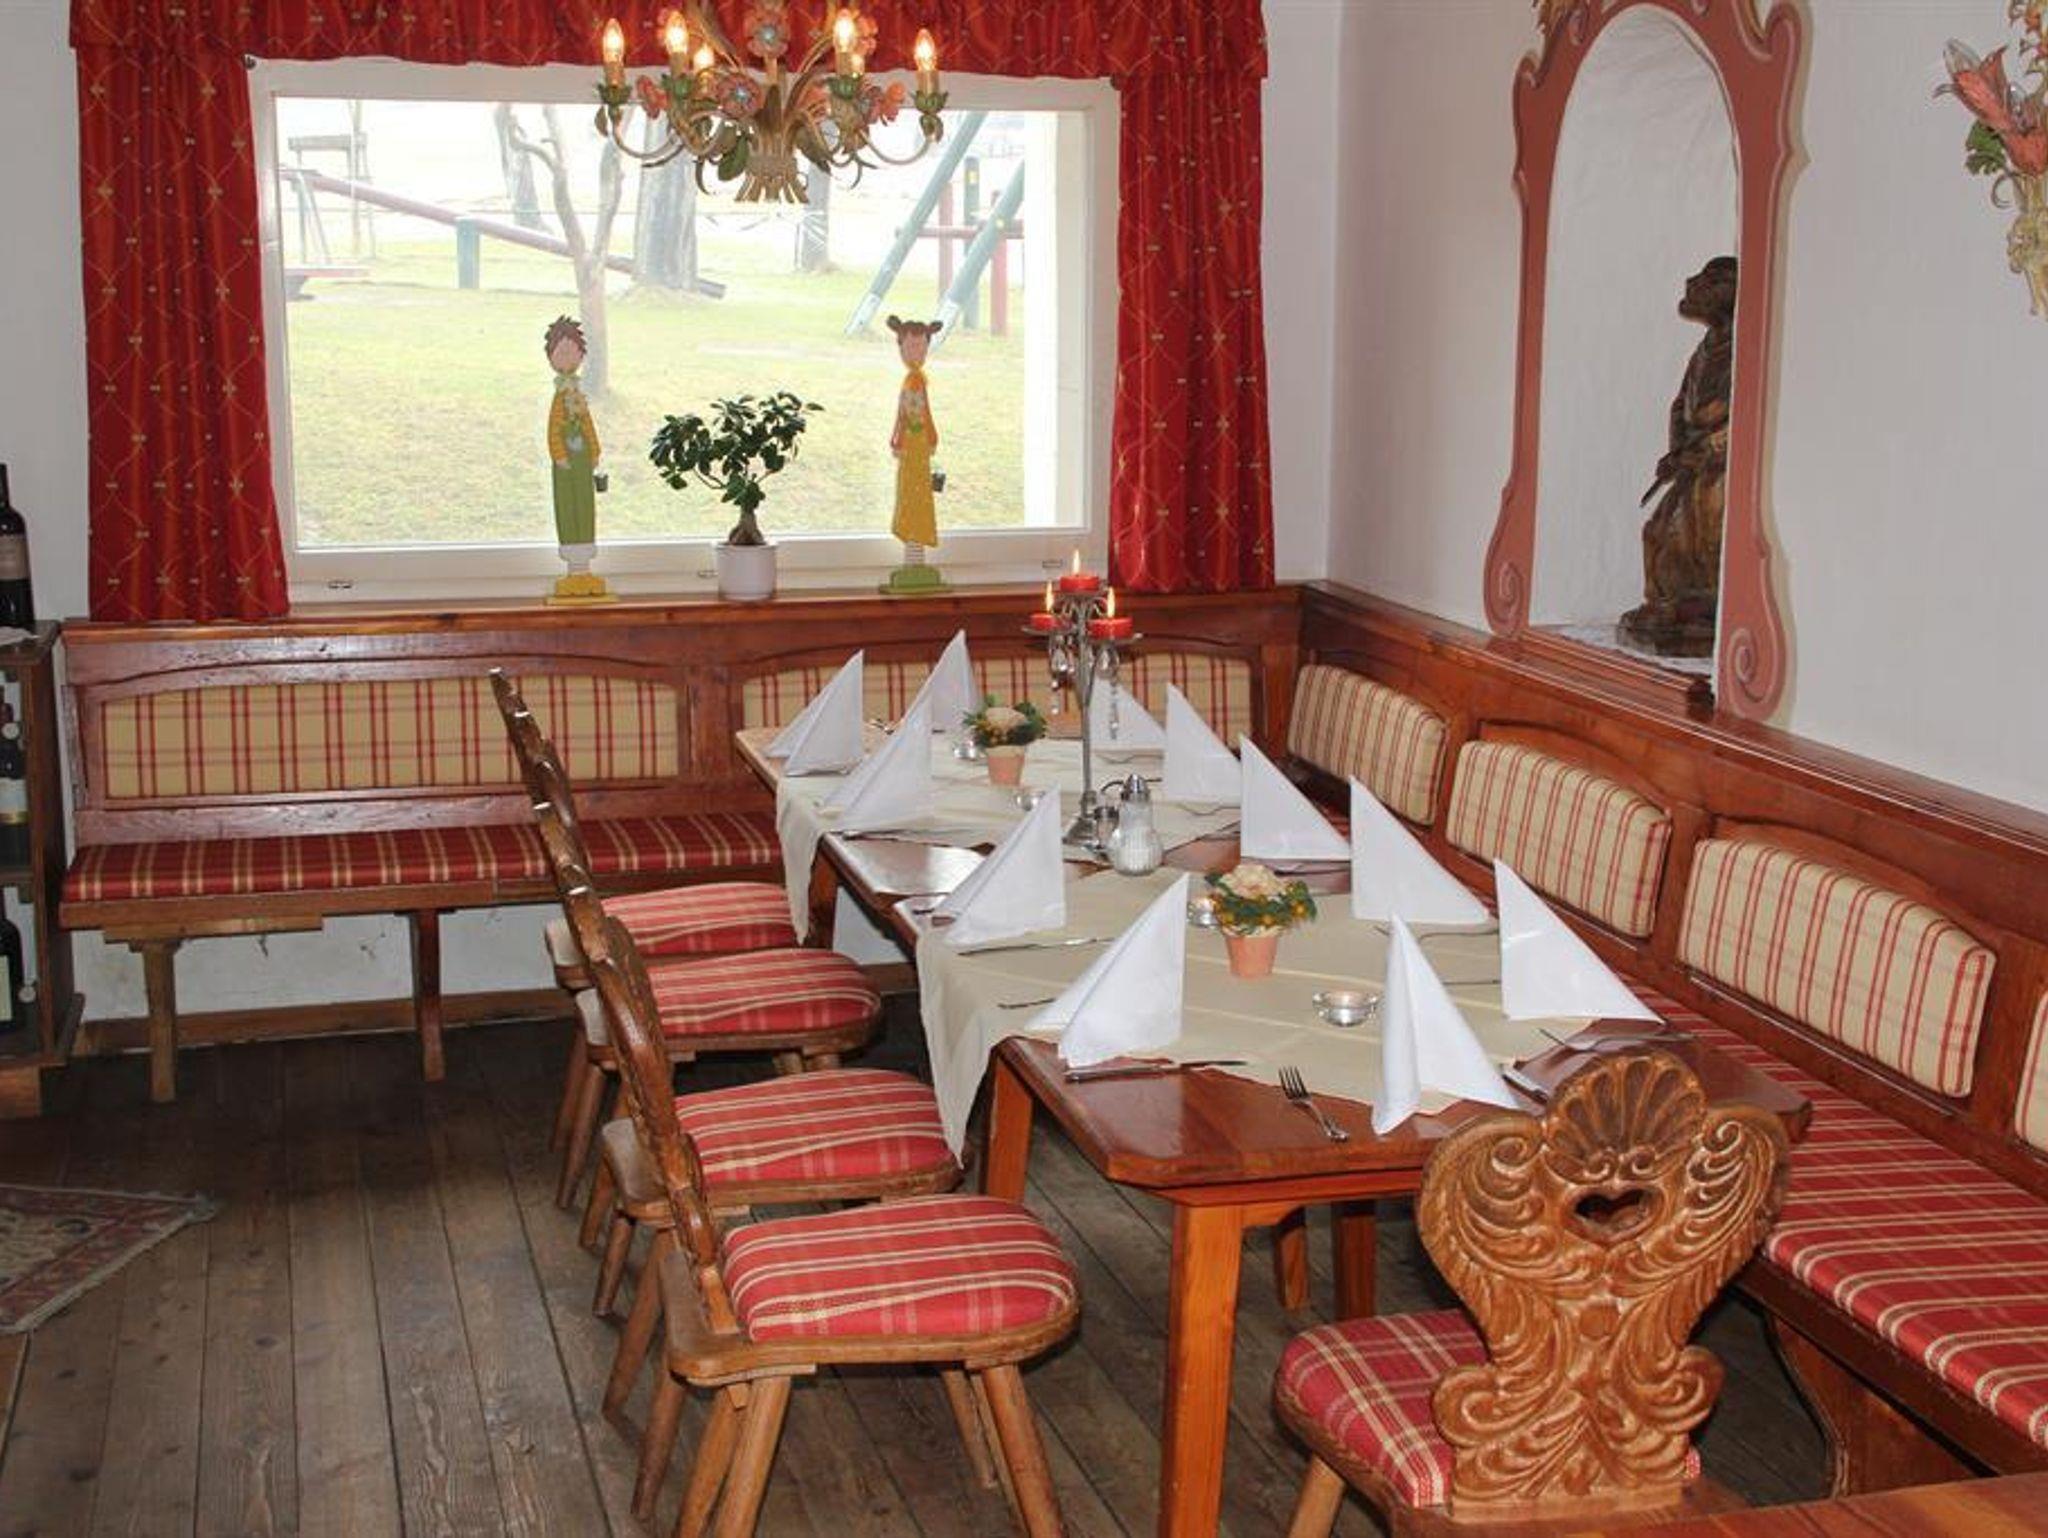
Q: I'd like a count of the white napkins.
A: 11